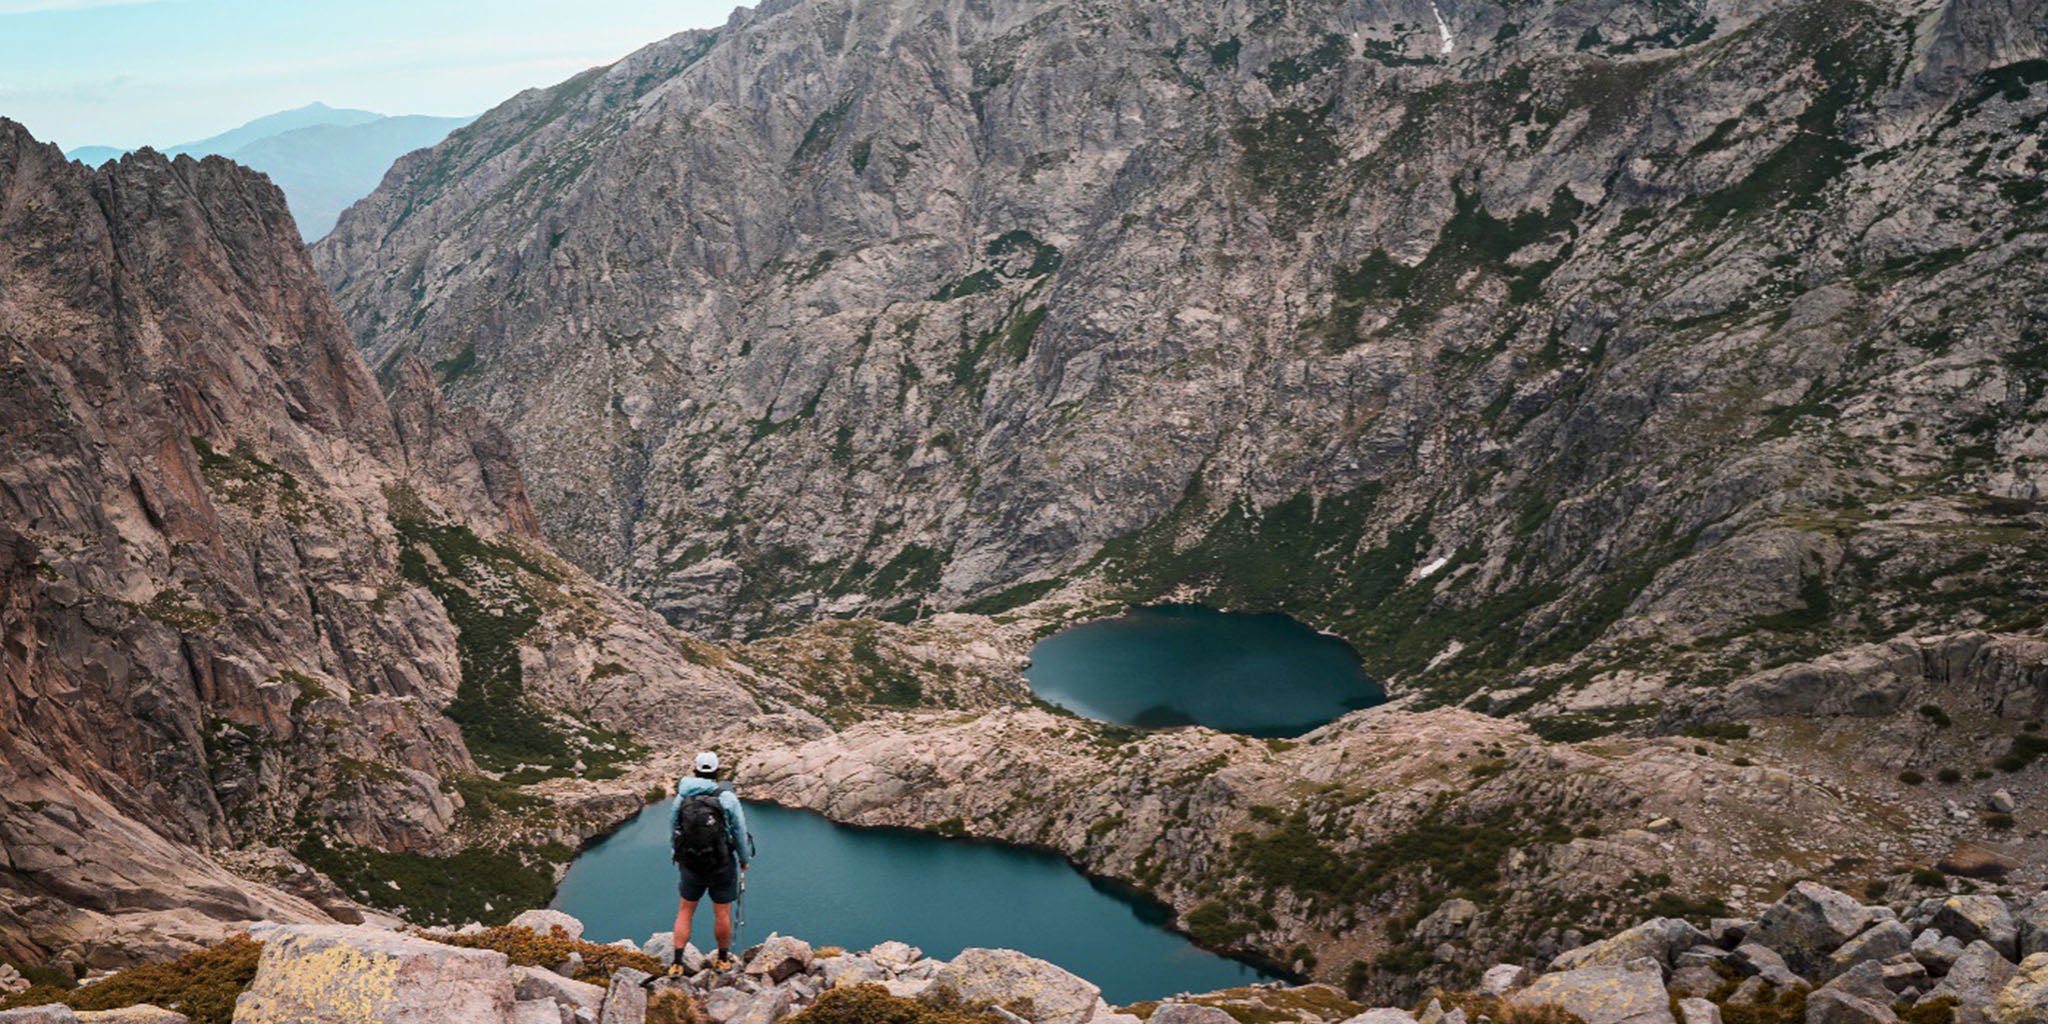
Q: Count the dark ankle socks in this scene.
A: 2